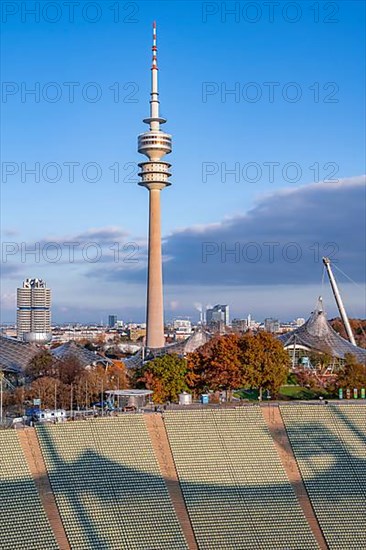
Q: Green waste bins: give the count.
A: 0